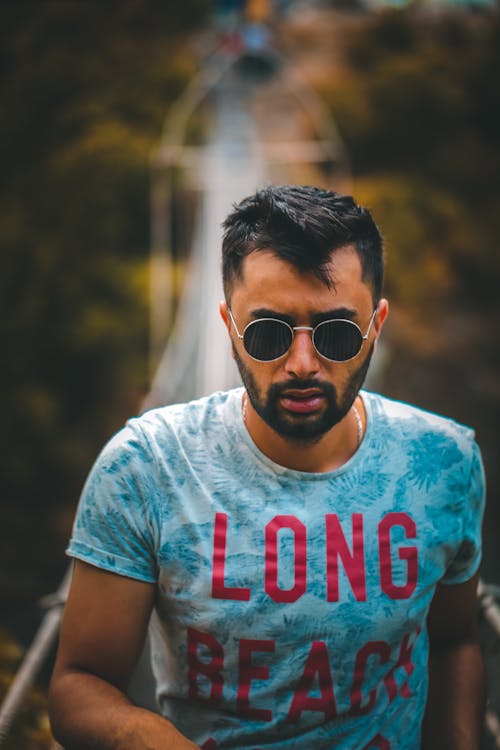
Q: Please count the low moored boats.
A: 0